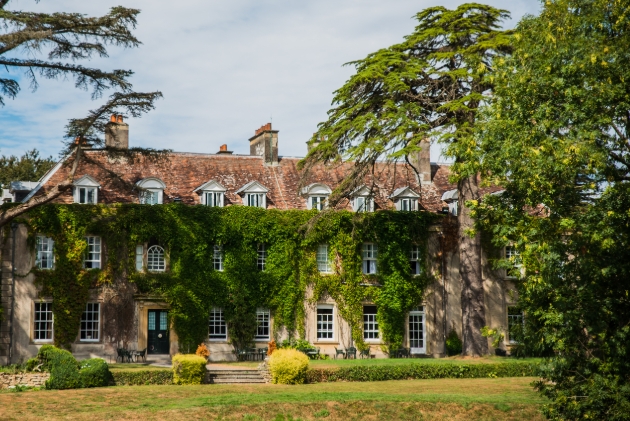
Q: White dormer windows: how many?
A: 8